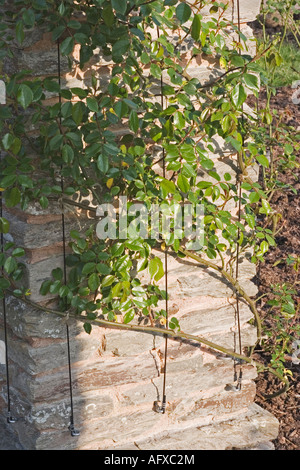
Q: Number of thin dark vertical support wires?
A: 4